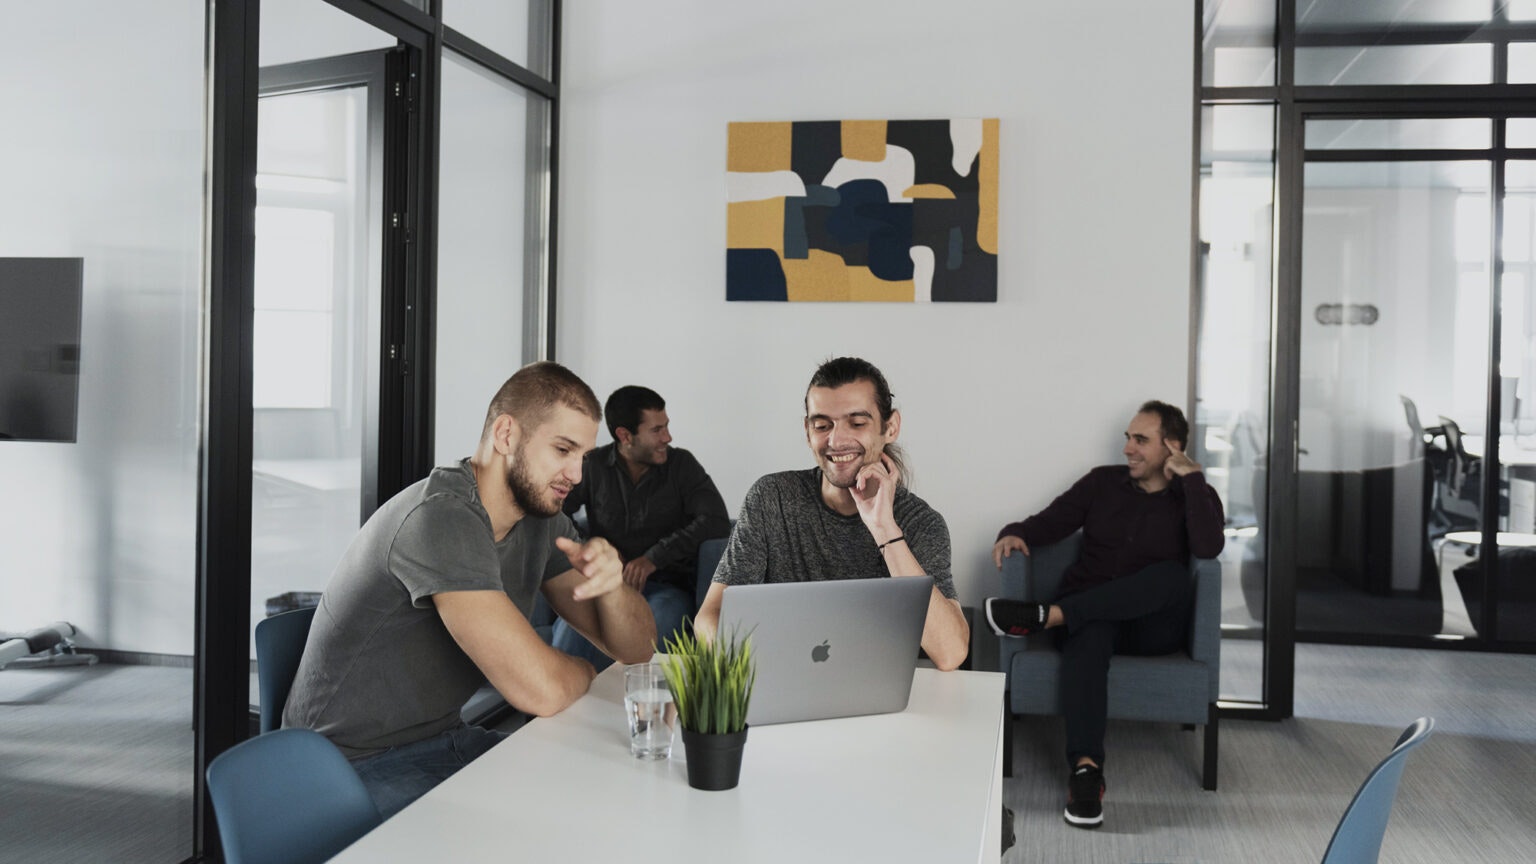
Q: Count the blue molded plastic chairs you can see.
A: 3